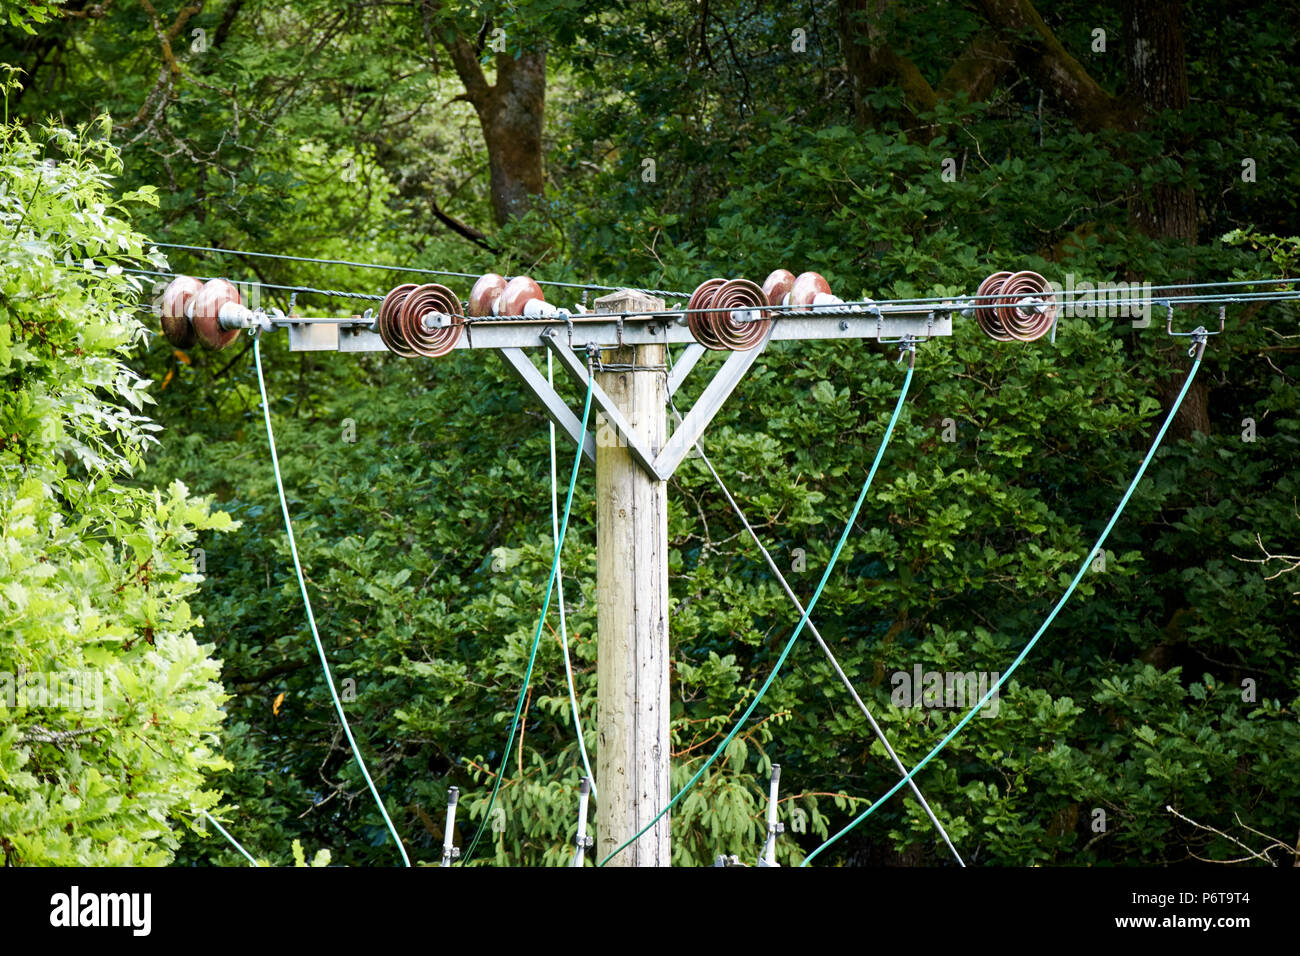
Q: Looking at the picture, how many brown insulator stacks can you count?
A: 6